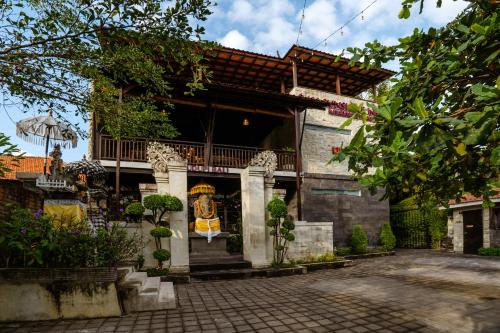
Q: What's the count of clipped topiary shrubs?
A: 4